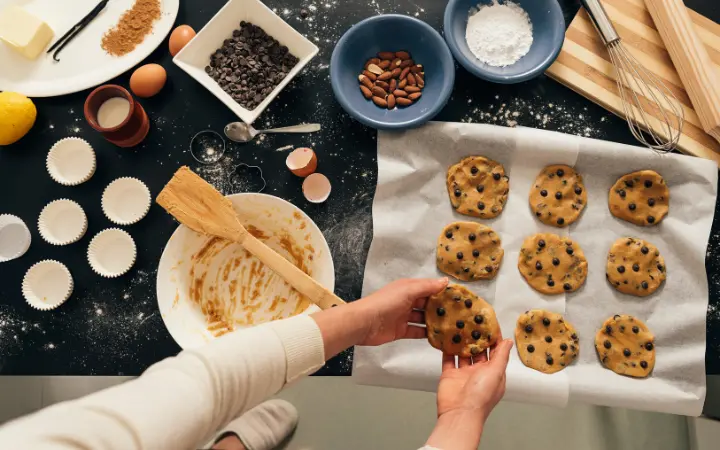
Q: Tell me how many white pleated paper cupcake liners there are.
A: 6